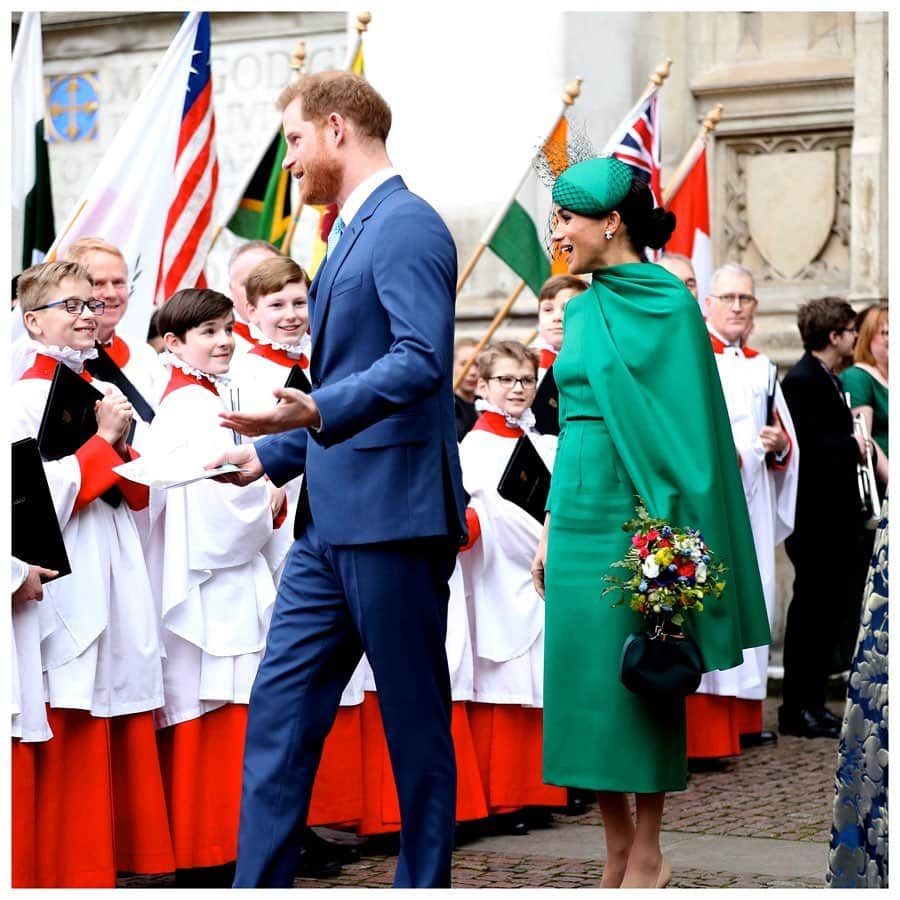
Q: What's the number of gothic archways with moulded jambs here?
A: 0